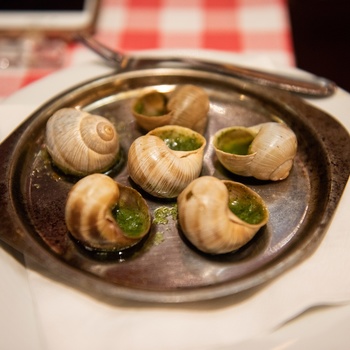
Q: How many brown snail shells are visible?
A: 6